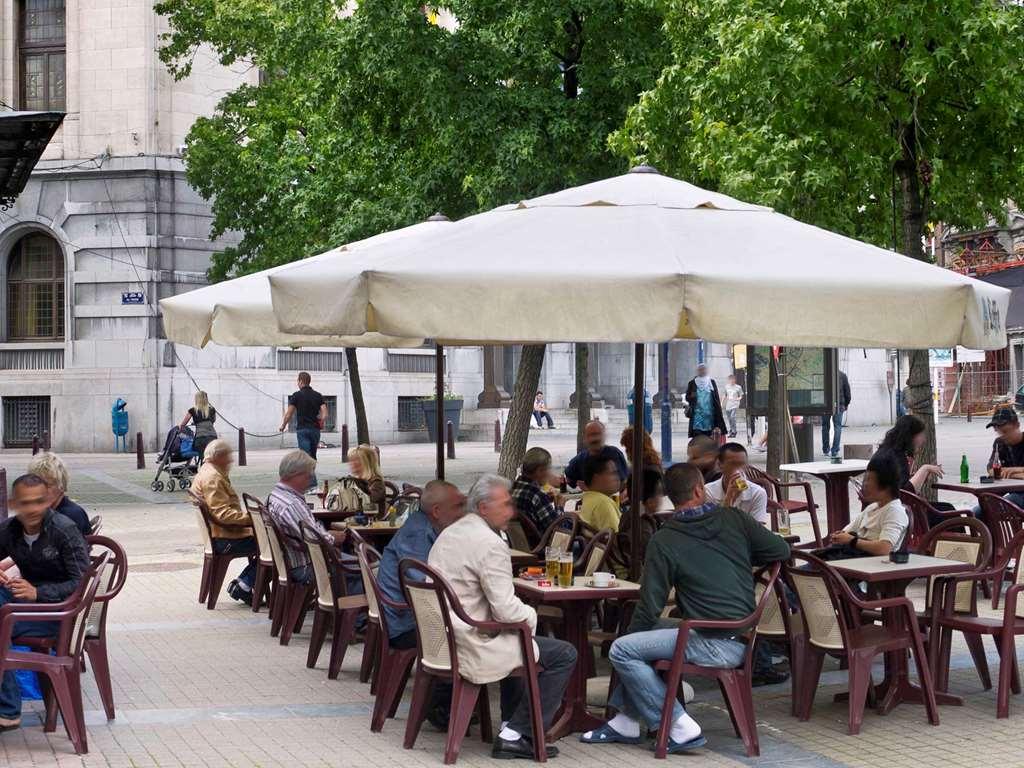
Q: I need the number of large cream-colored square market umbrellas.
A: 2